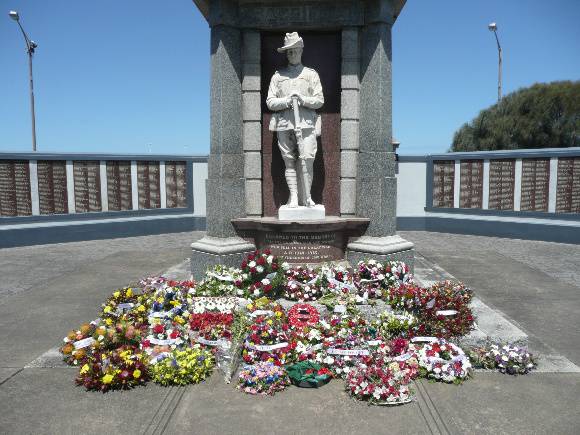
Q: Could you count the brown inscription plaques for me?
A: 11